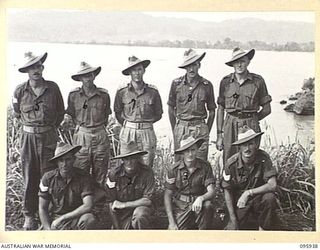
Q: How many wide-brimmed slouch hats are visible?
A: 9